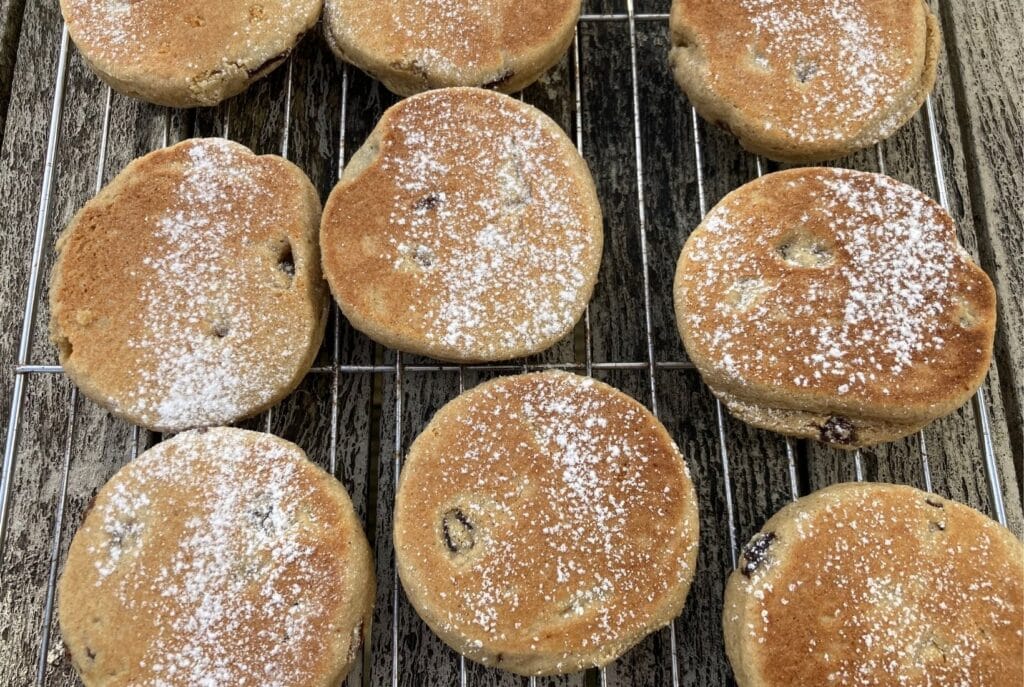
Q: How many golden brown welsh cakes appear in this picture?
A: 9